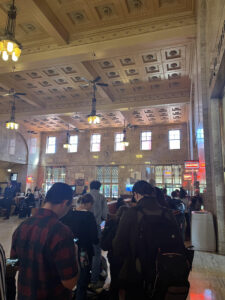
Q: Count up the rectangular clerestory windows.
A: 6